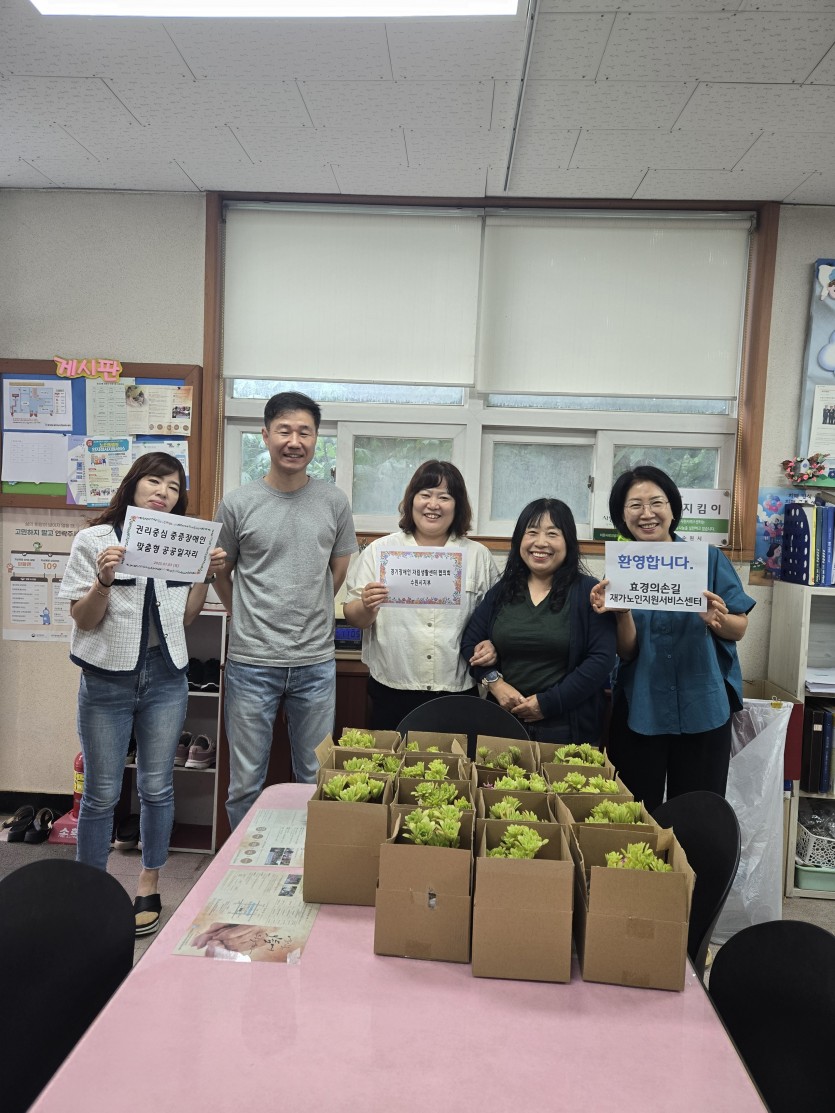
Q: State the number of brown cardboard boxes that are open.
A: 15